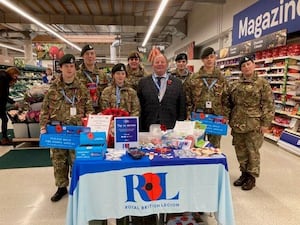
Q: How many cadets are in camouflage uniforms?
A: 7